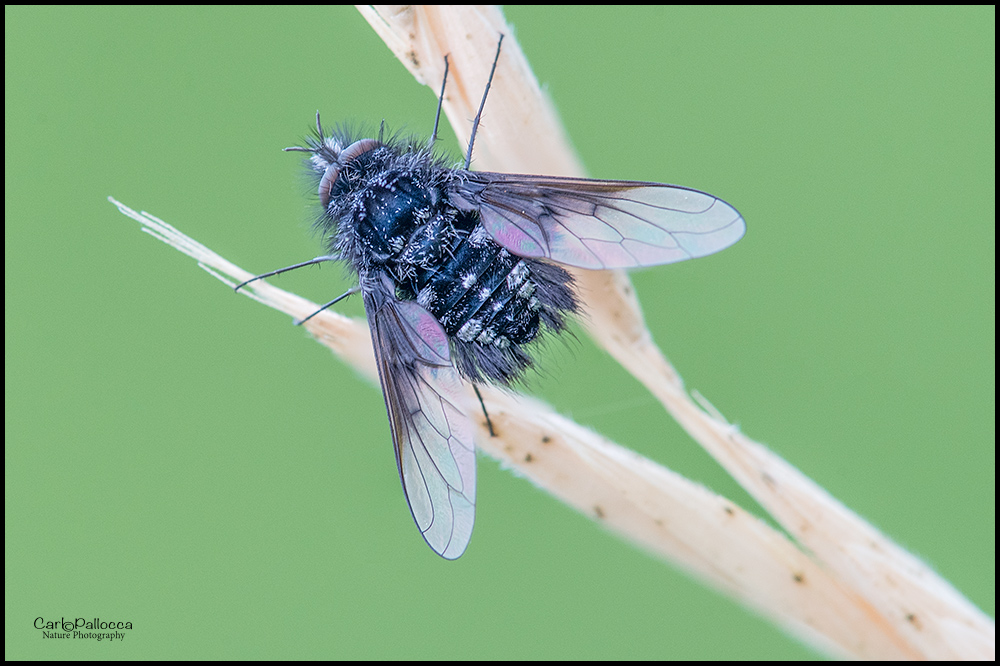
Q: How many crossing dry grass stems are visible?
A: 2